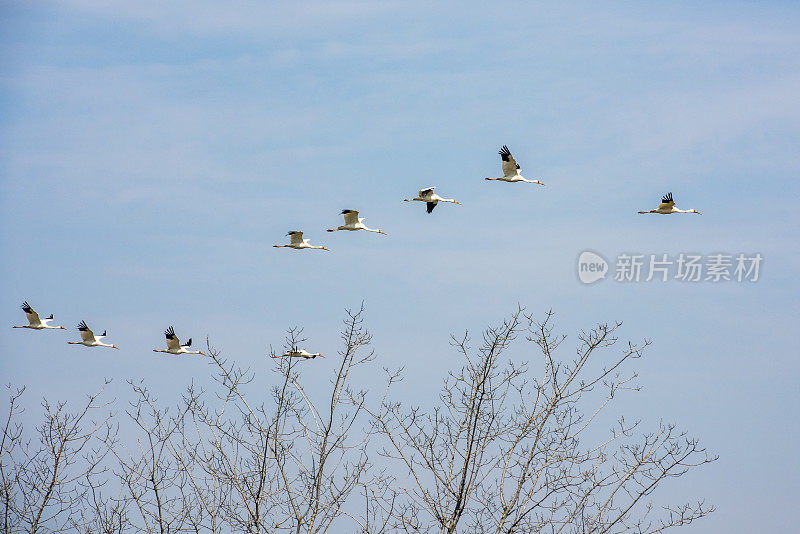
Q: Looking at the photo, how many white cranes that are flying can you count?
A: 9